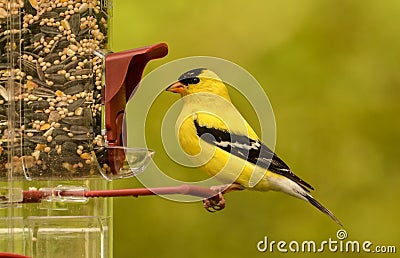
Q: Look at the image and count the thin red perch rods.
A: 1